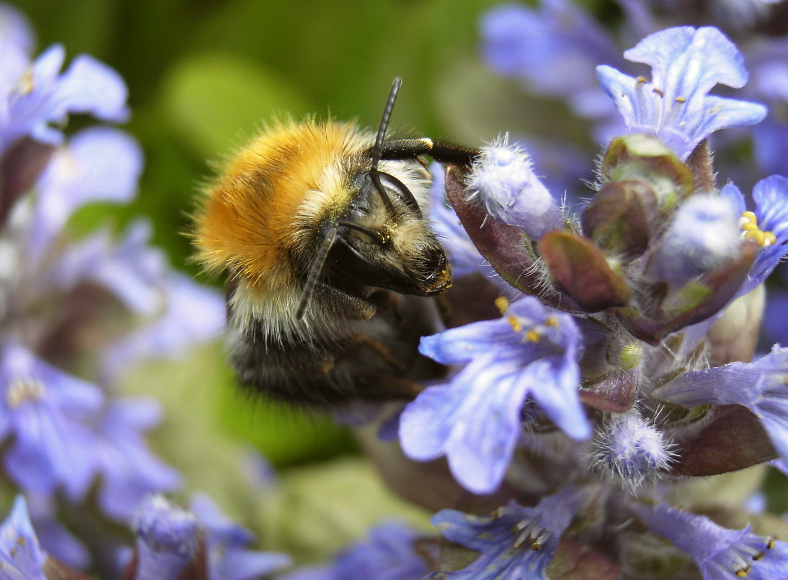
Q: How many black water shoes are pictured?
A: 0